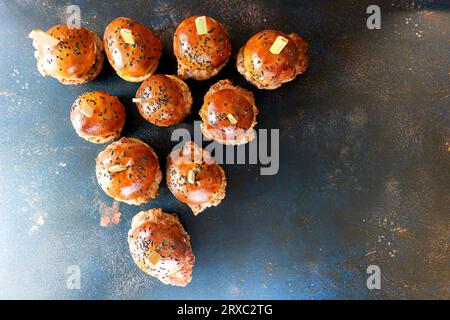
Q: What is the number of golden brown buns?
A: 10